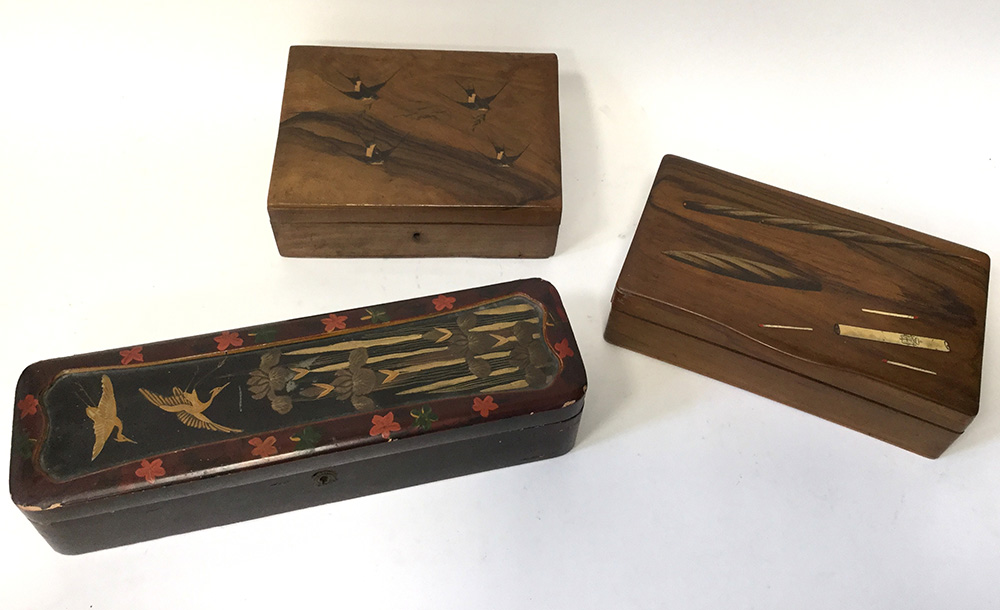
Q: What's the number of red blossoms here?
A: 10